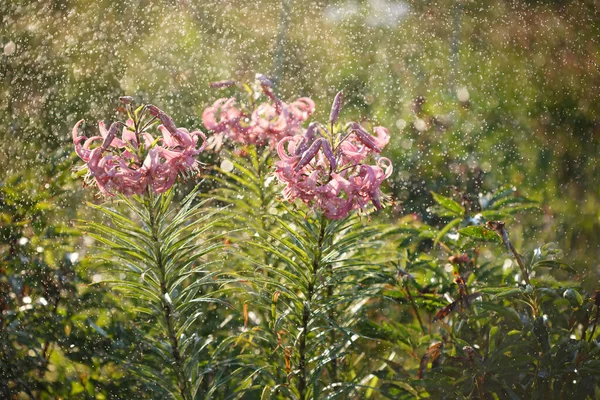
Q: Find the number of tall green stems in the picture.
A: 3